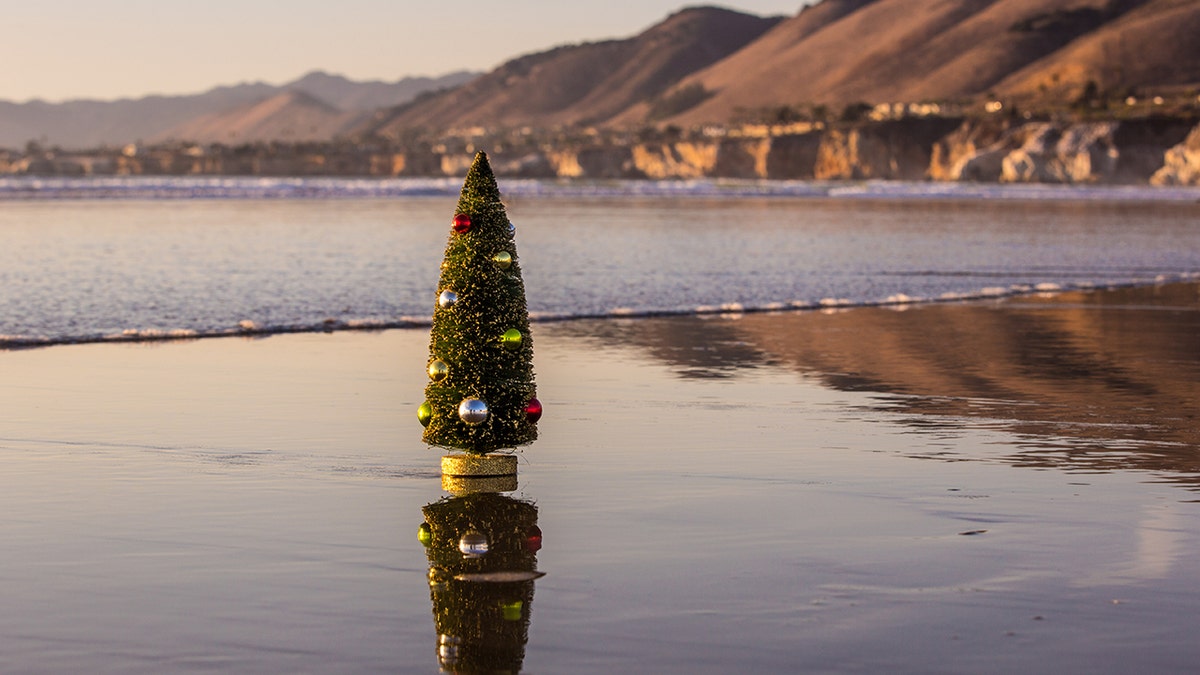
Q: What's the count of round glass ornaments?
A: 9